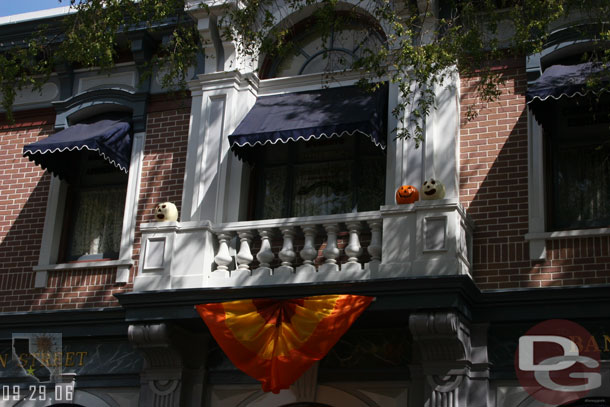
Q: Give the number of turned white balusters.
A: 8